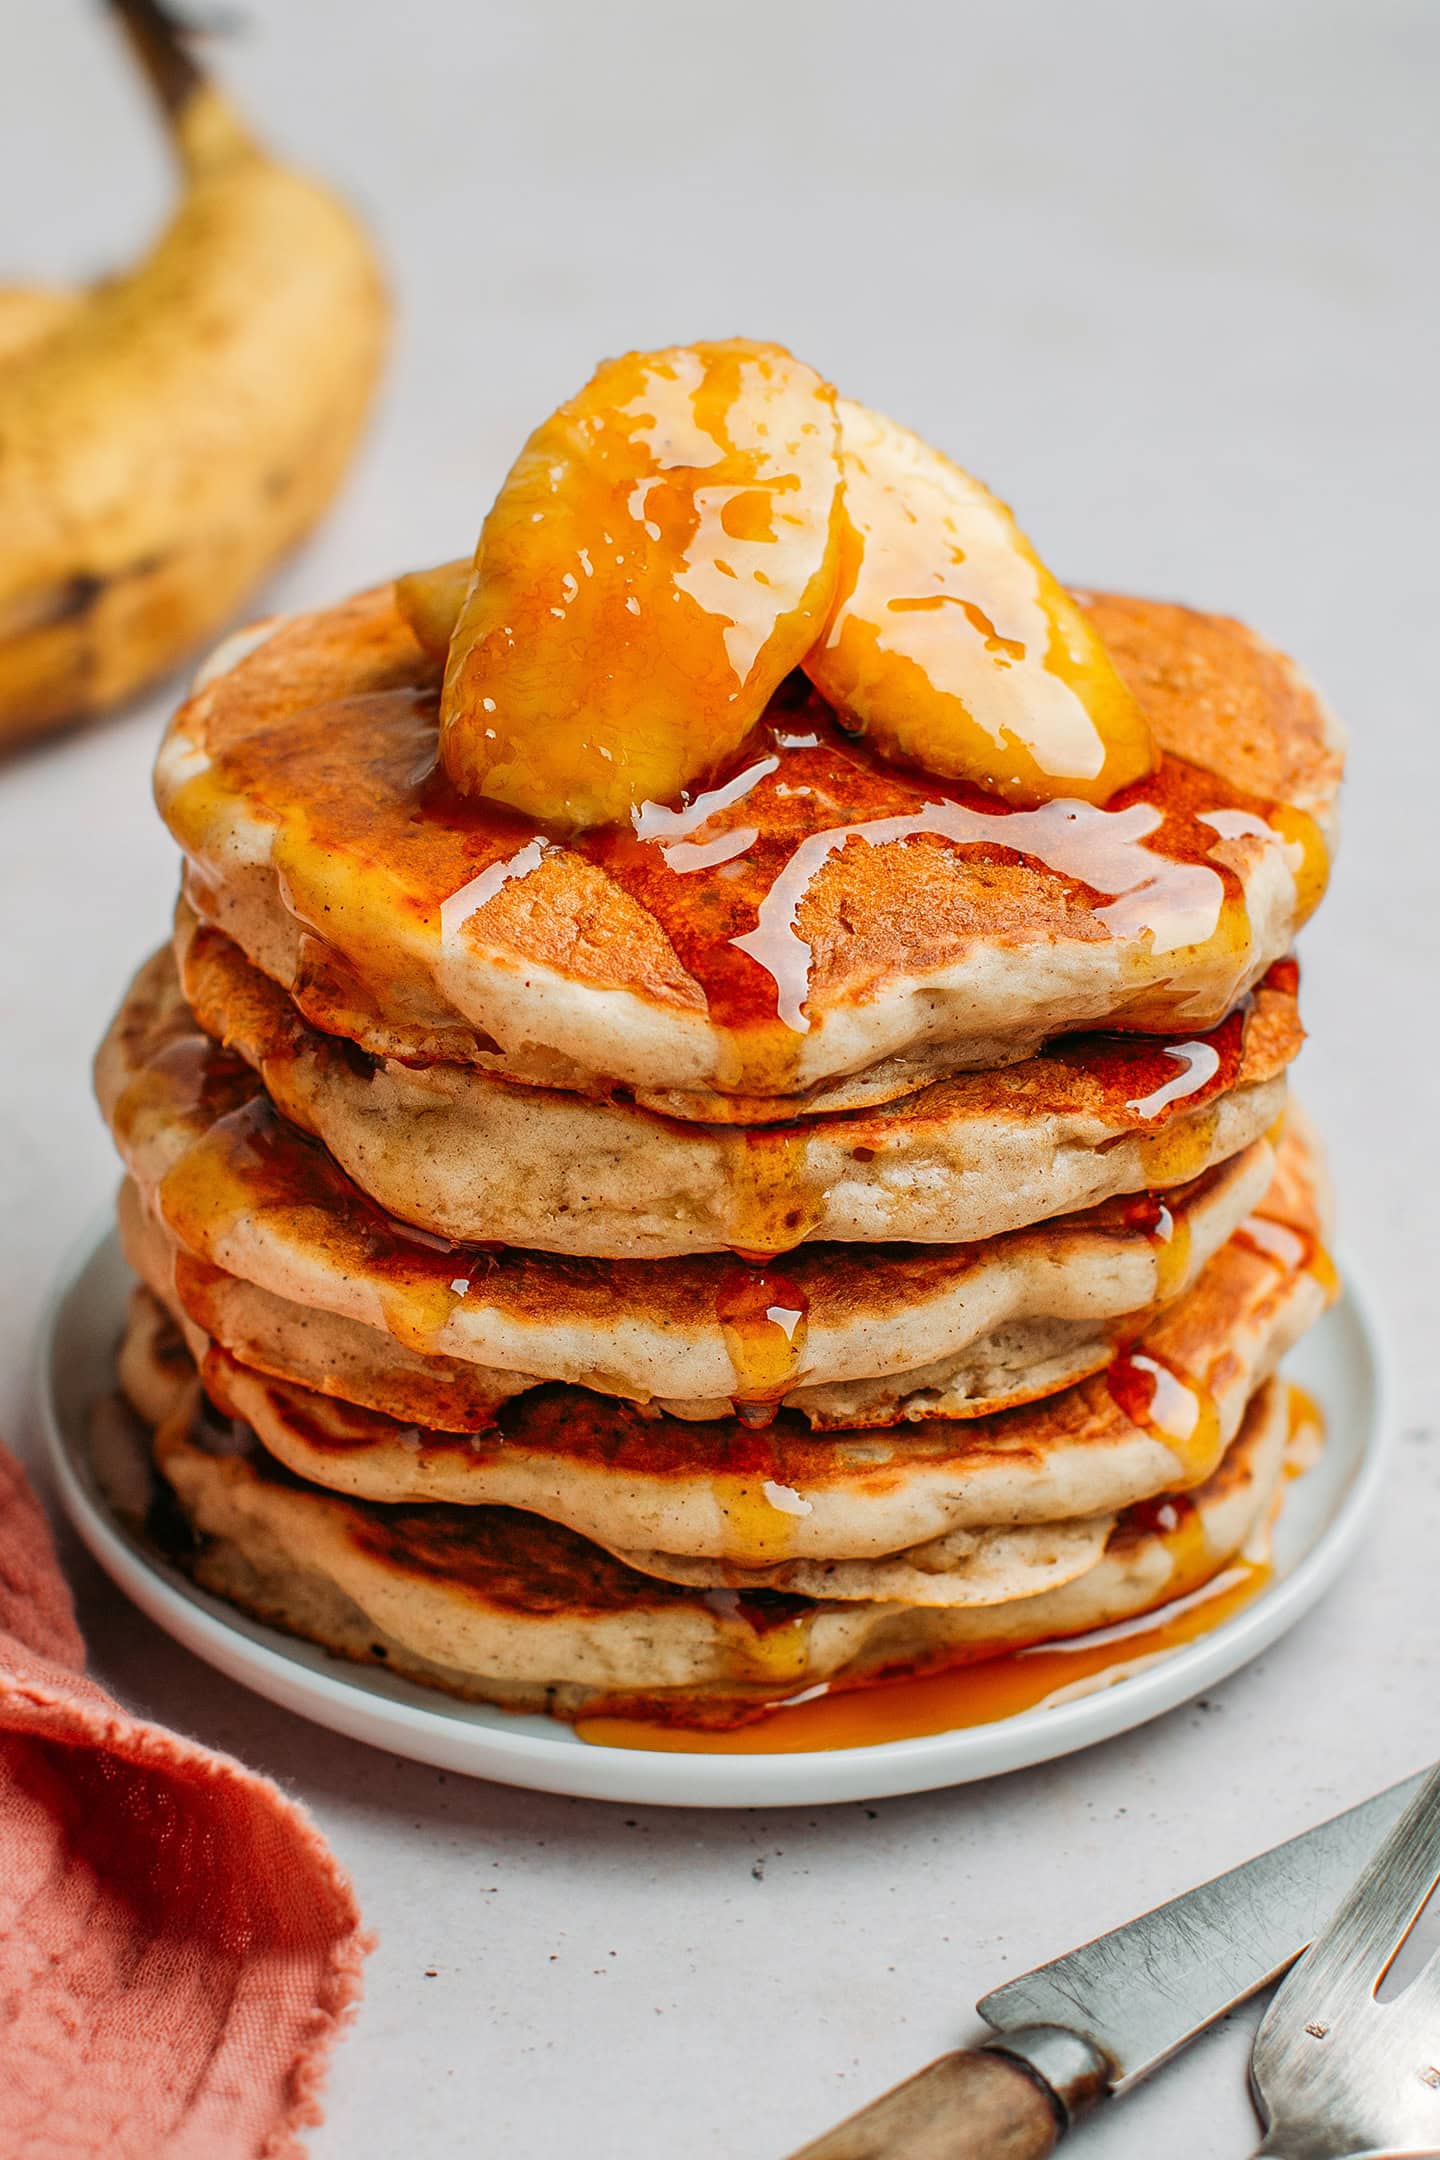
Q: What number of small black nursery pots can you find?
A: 0